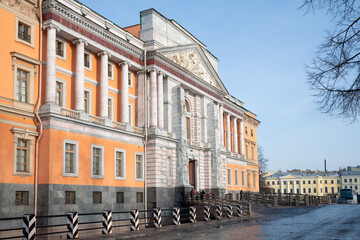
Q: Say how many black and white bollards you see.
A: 11